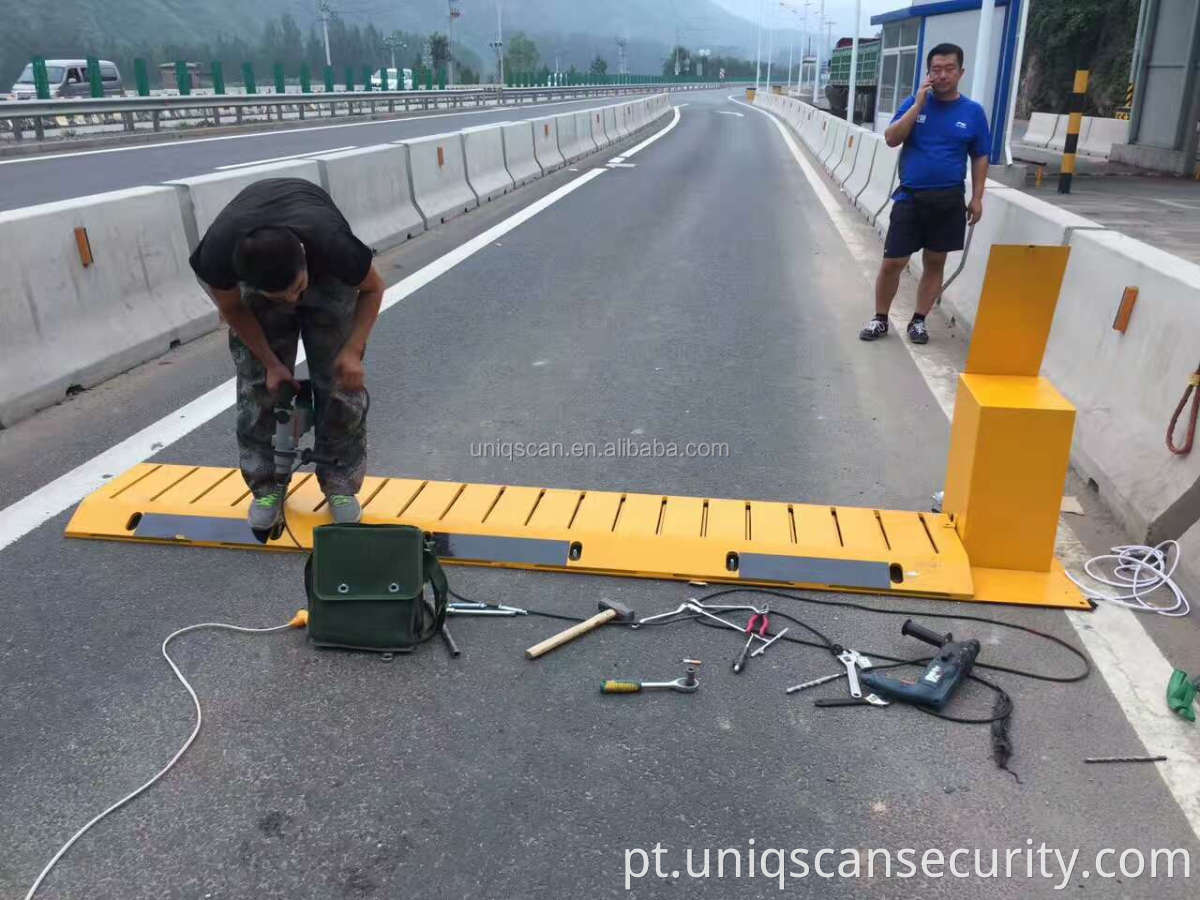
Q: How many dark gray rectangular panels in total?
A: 3